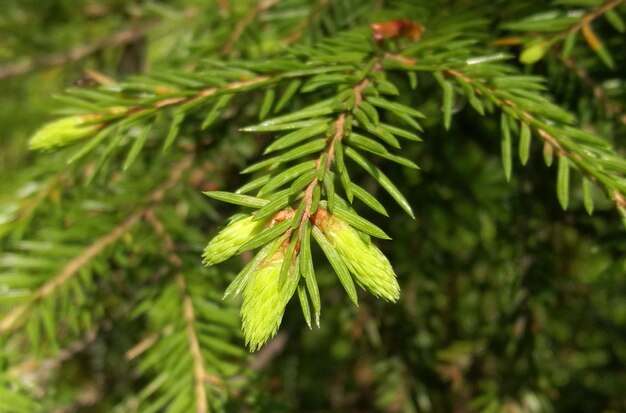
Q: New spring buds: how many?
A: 5